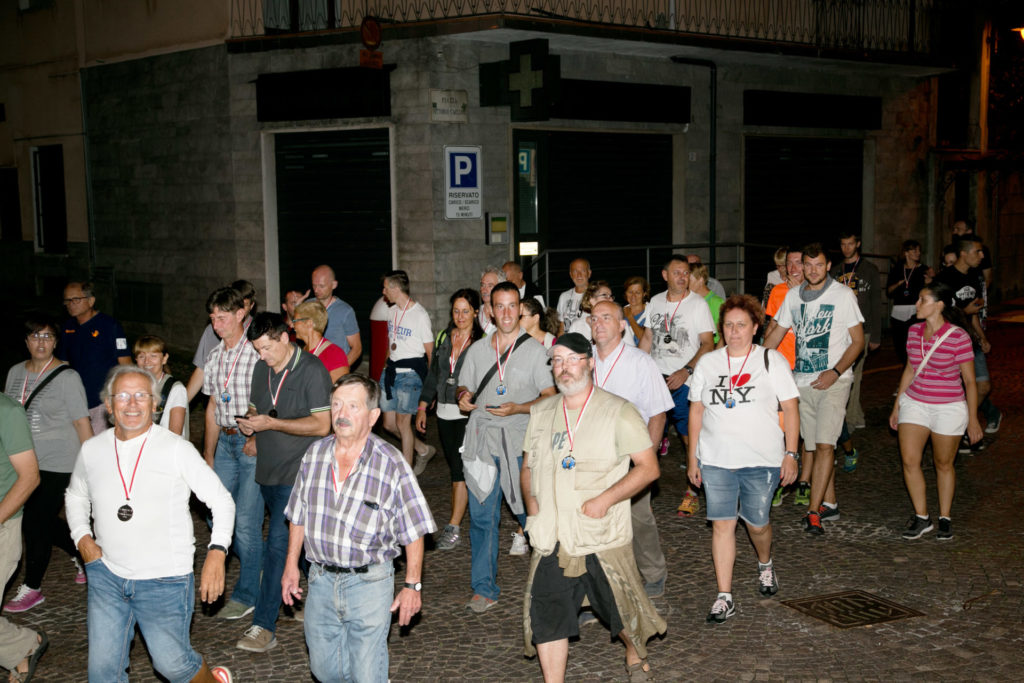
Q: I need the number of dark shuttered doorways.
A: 3